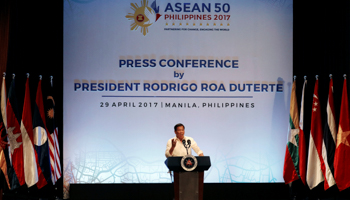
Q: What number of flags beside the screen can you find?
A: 10